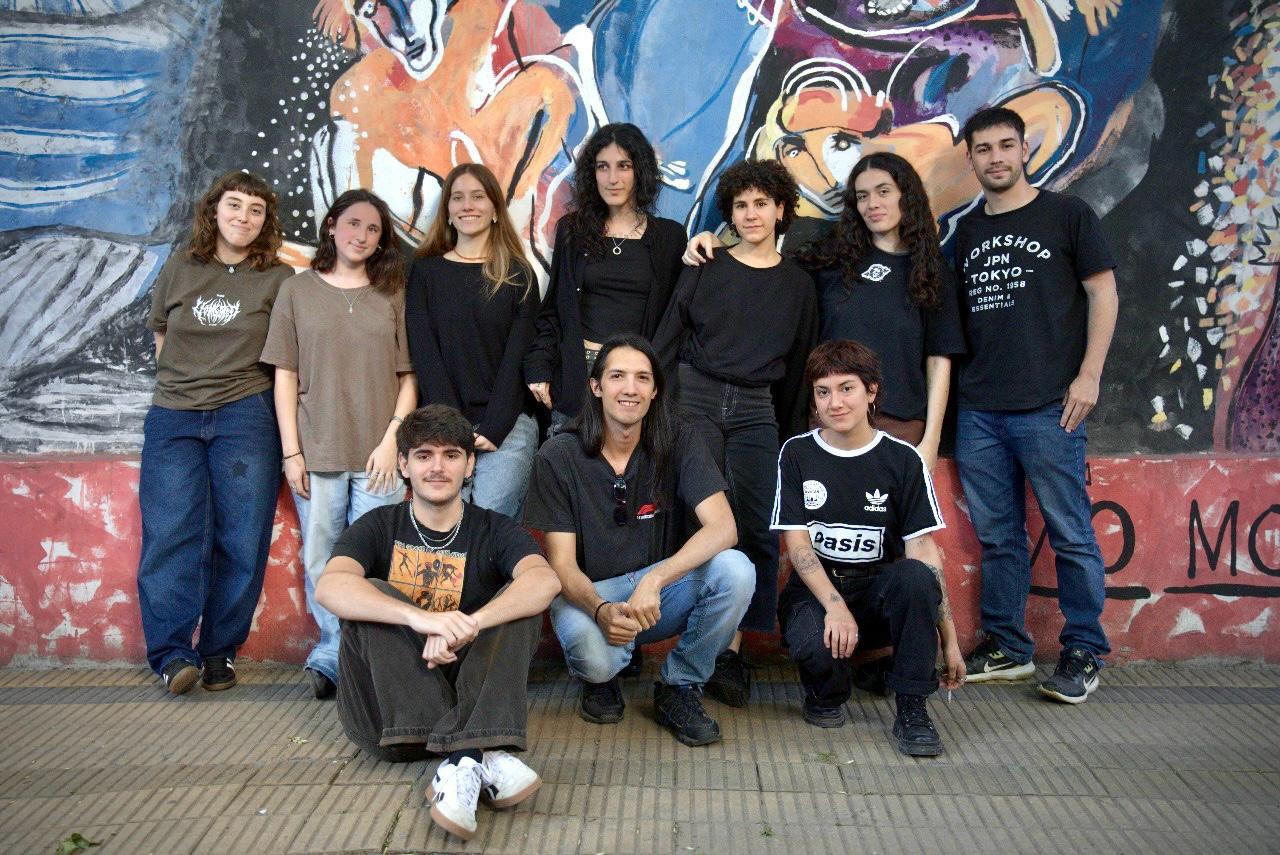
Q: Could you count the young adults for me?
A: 10